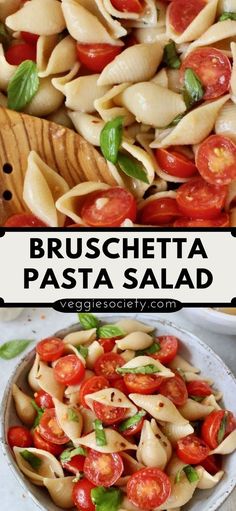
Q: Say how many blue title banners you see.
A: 0